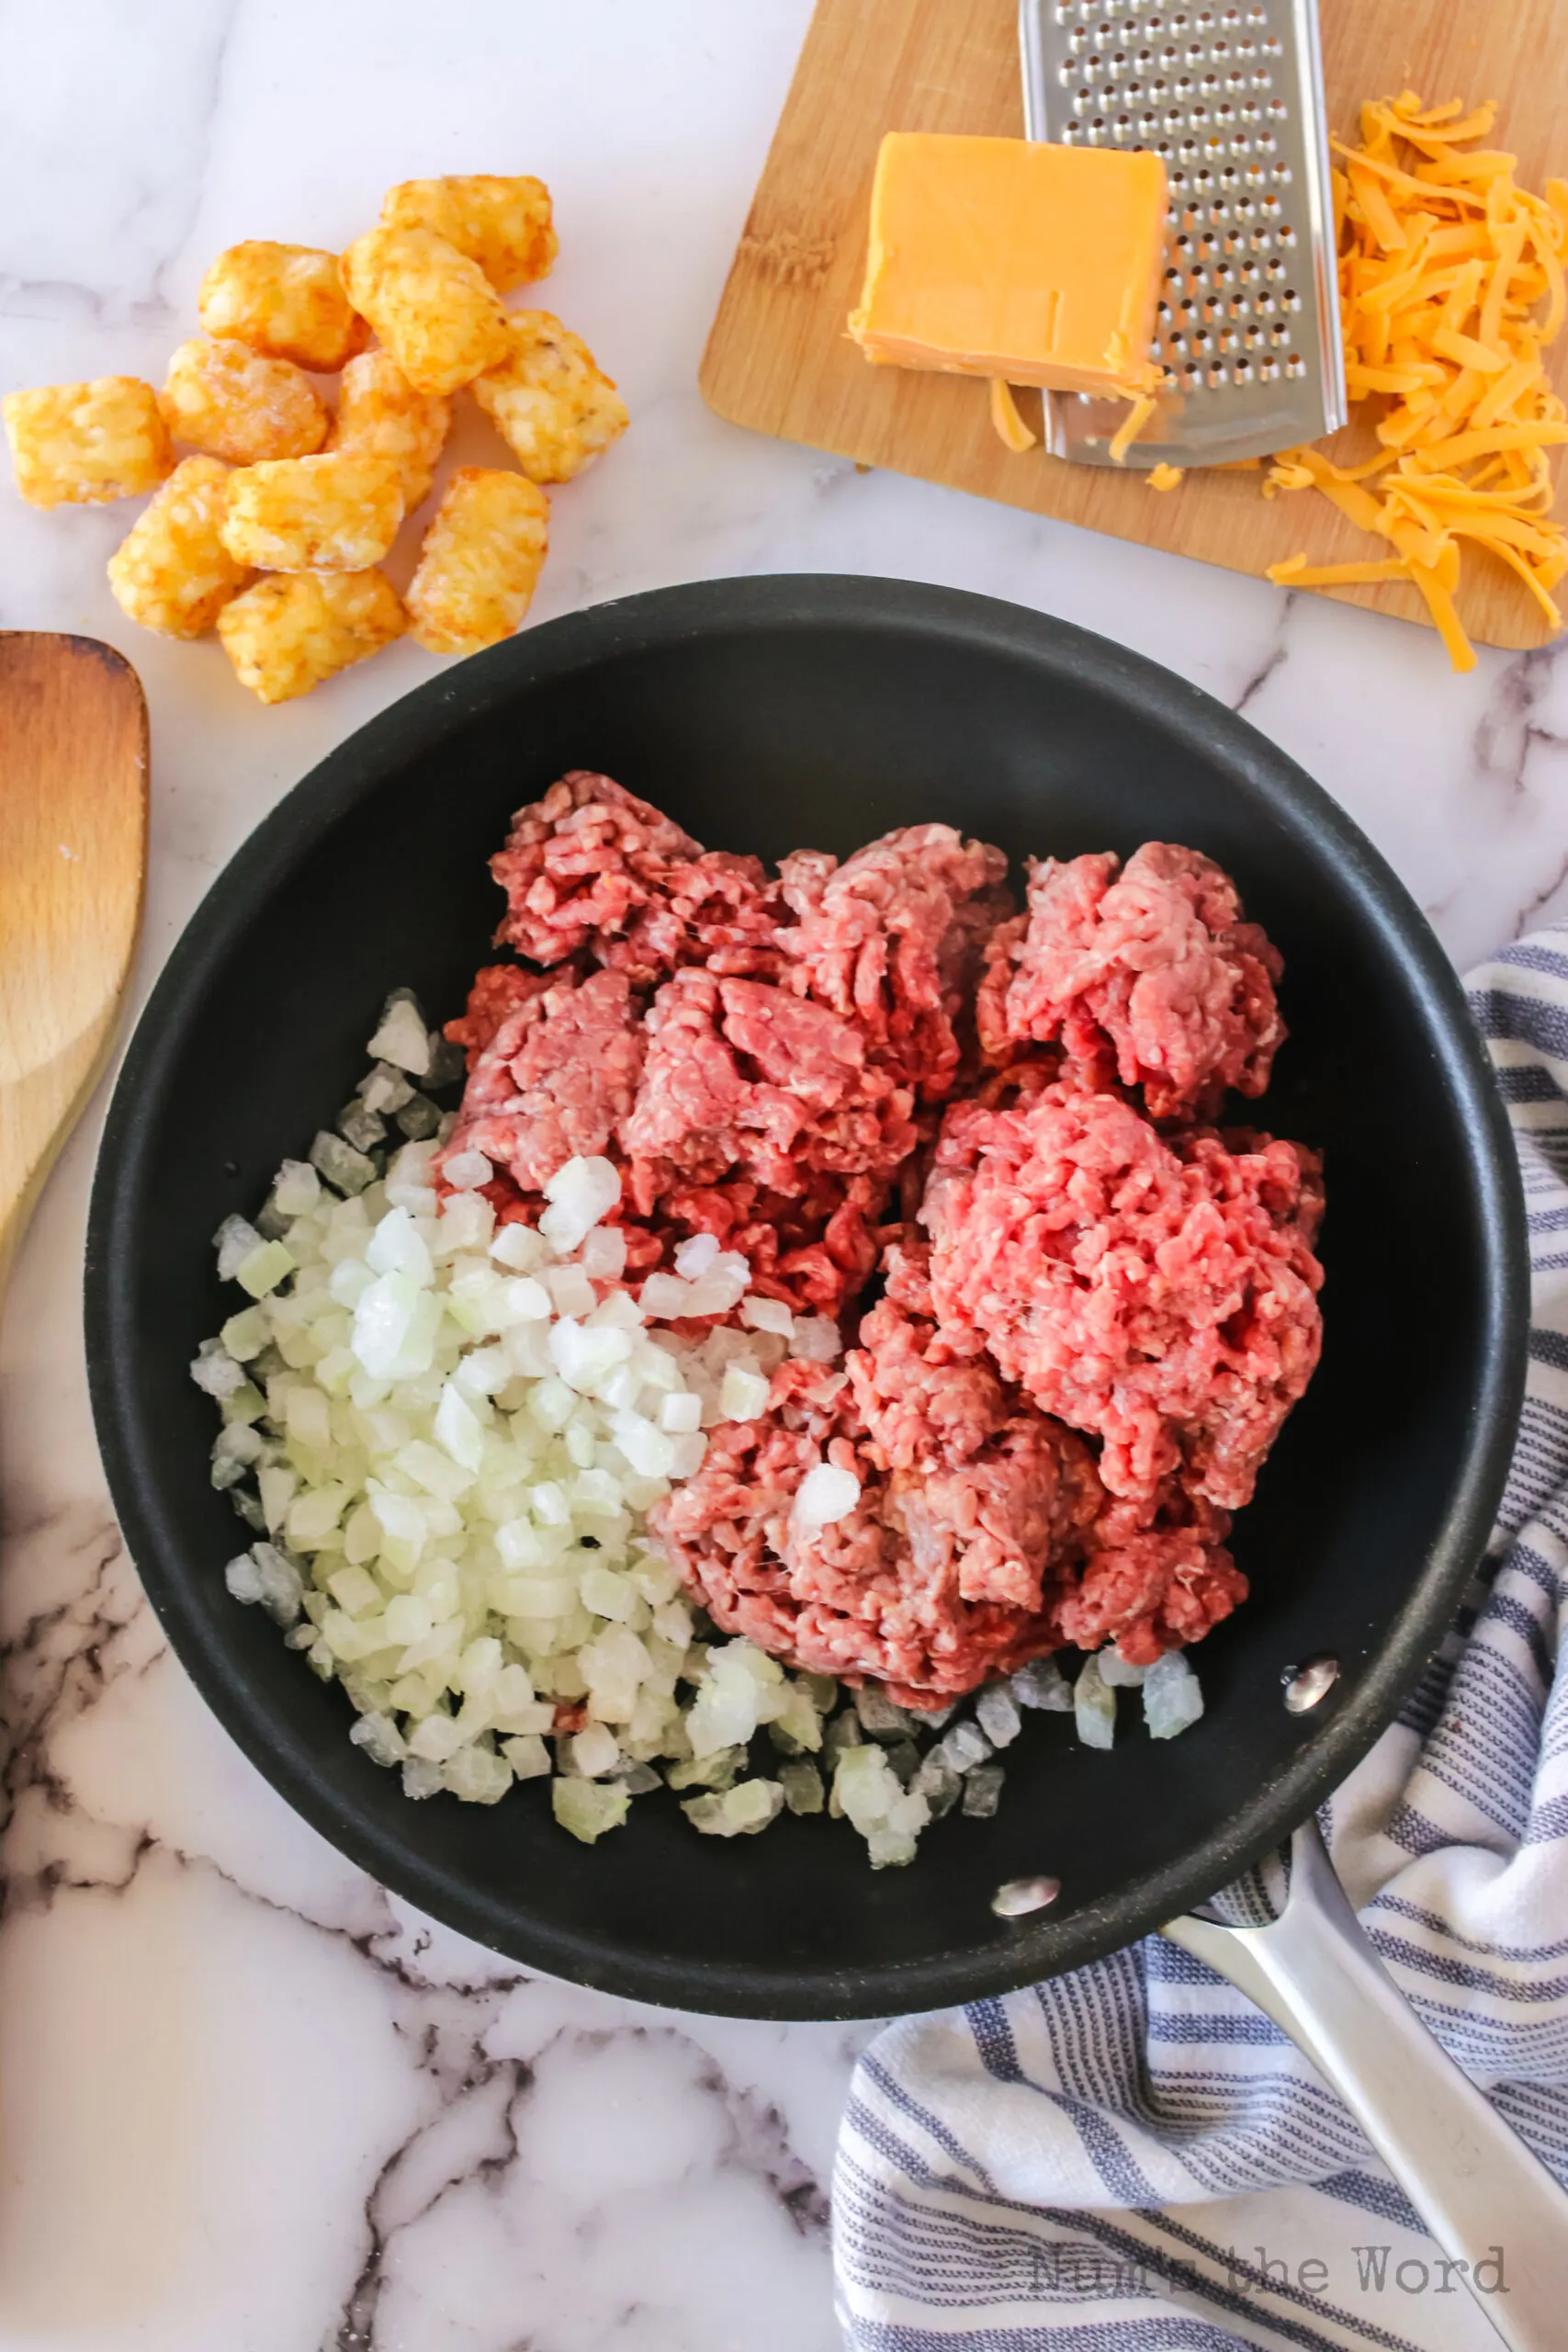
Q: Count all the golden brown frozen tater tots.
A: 11